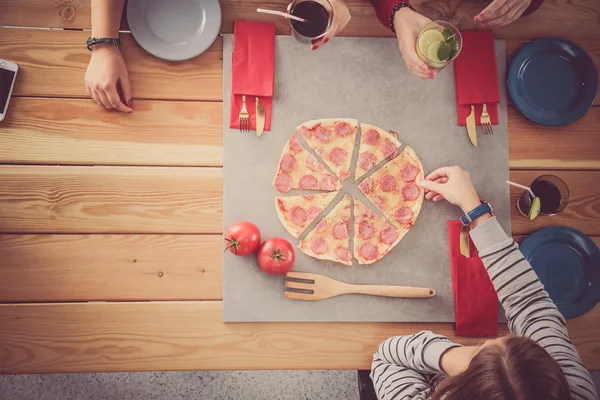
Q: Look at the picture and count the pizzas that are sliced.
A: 1